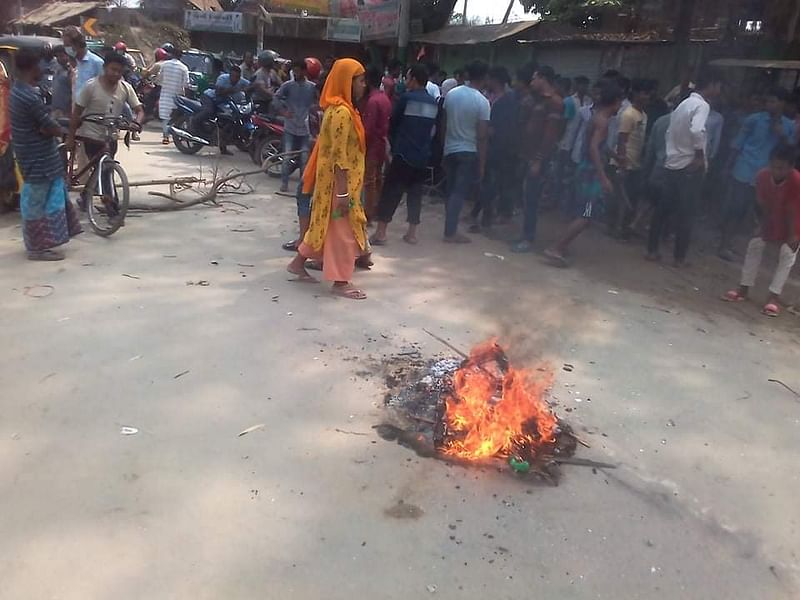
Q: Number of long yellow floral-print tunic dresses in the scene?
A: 1